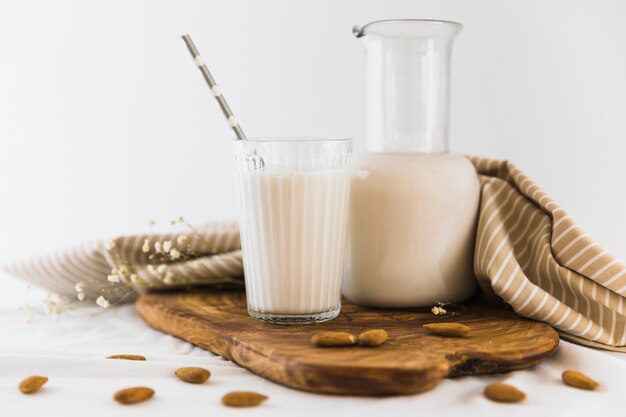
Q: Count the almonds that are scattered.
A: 10